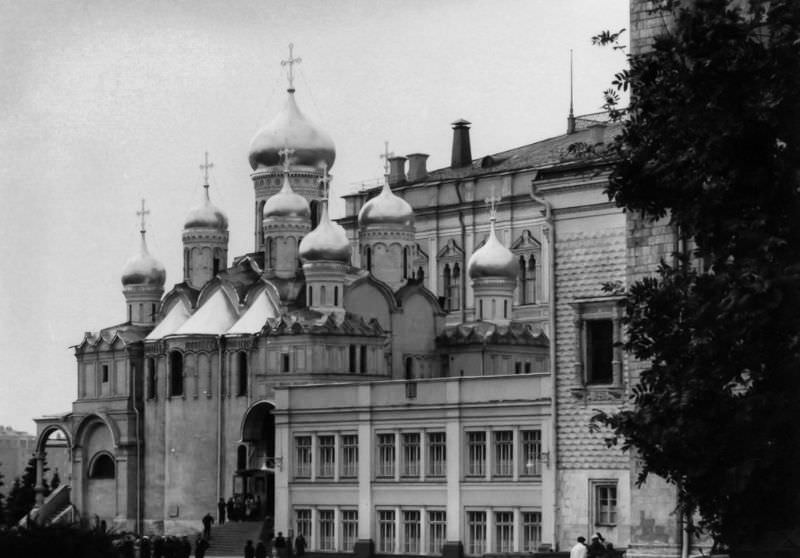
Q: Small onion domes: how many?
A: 6